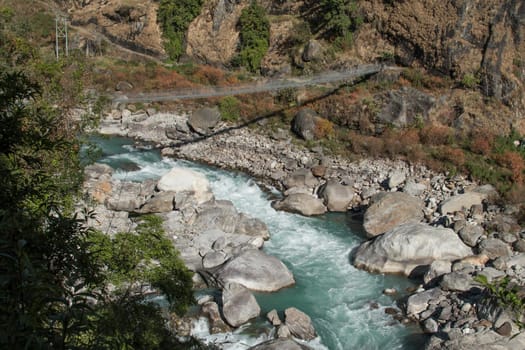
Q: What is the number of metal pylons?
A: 1